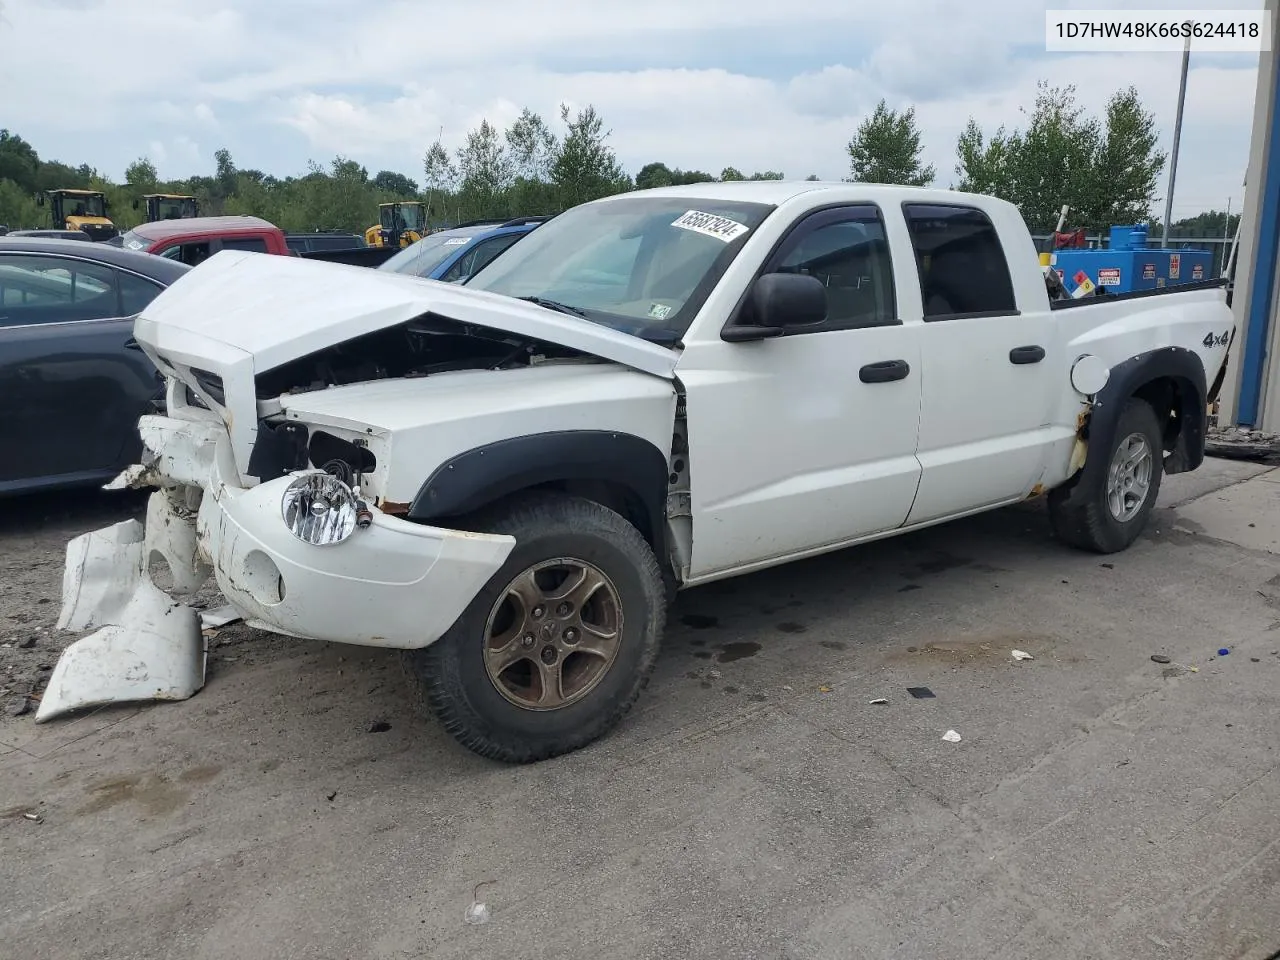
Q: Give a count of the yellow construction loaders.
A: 3